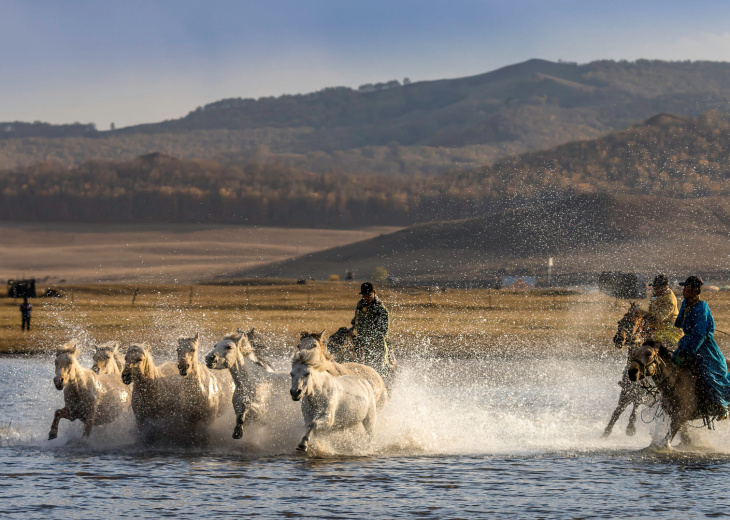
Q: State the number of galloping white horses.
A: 7